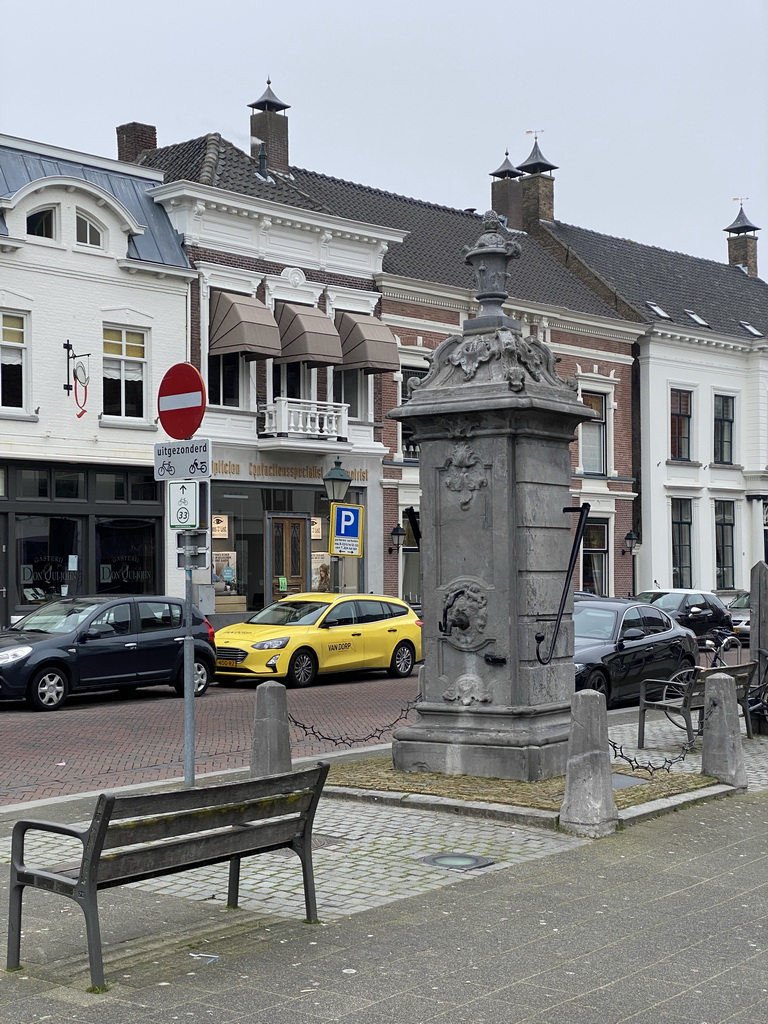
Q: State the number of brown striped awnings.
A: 3